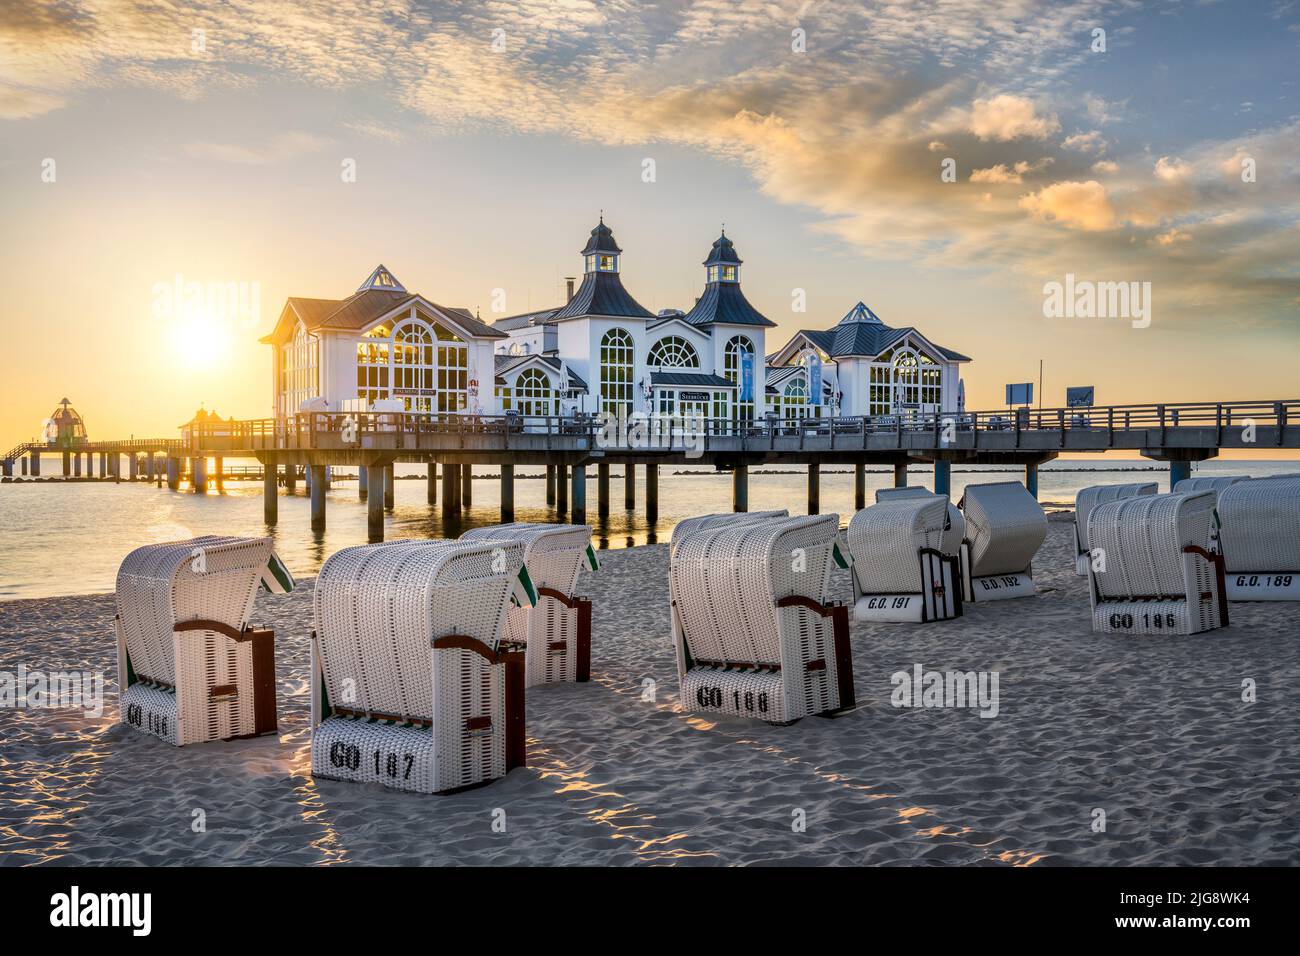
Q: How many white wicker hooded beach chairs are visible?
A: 12